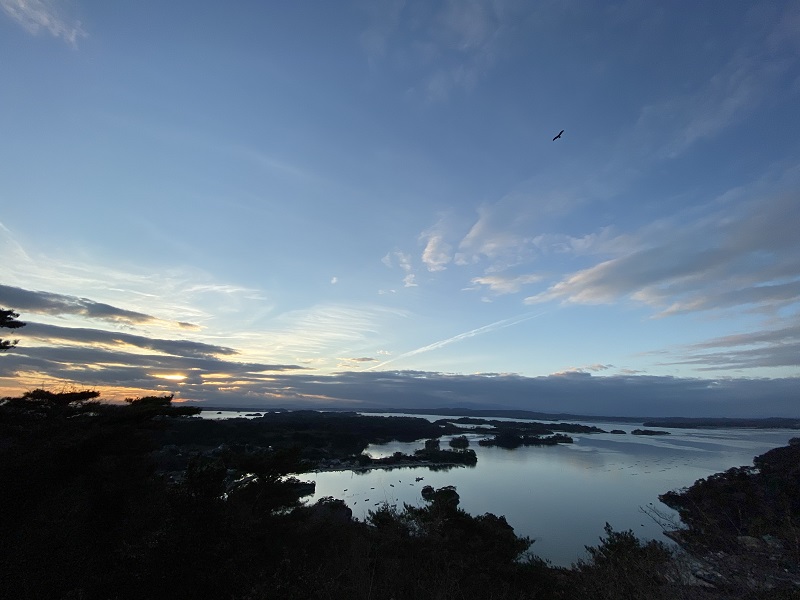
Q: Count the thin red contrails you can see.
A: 0